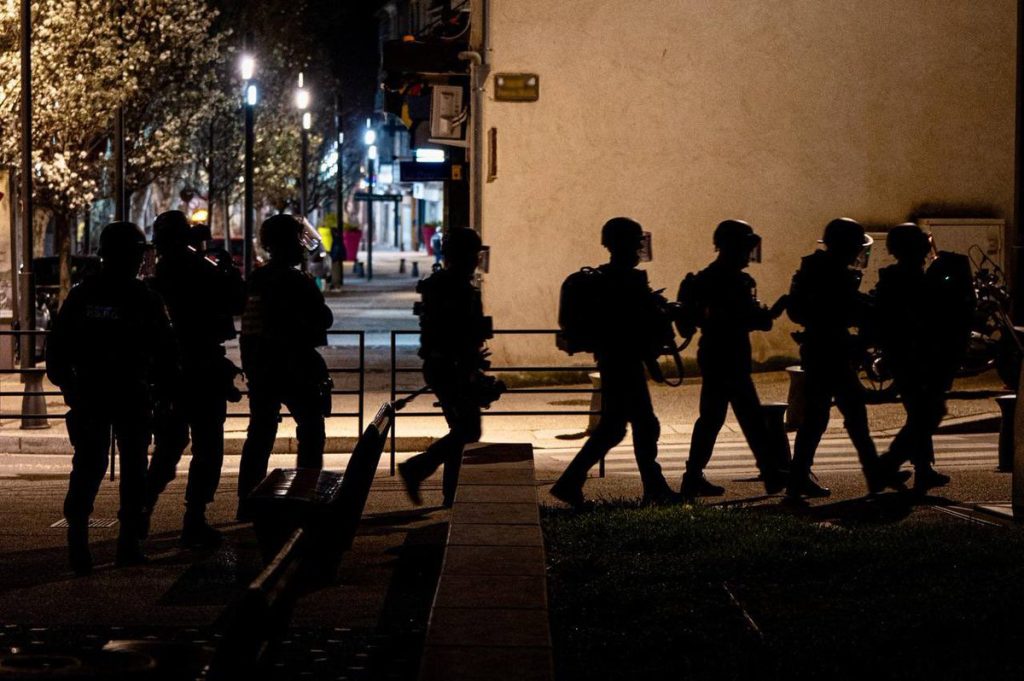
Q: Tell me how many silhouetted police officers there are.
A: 8